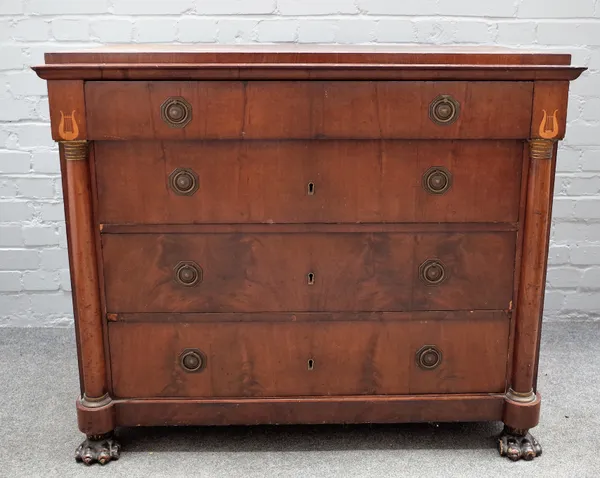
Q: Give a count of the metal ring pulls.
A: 8